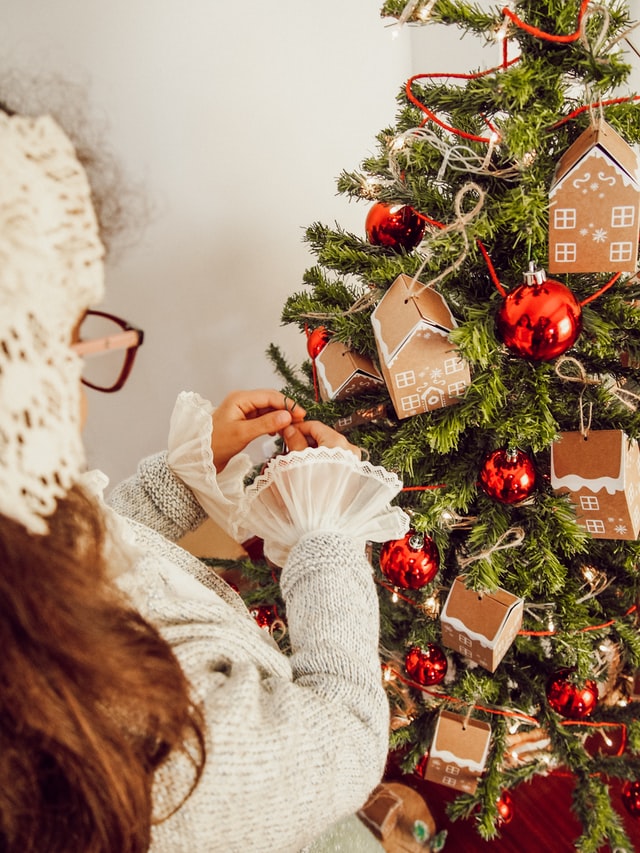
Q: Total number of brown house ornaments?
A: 6